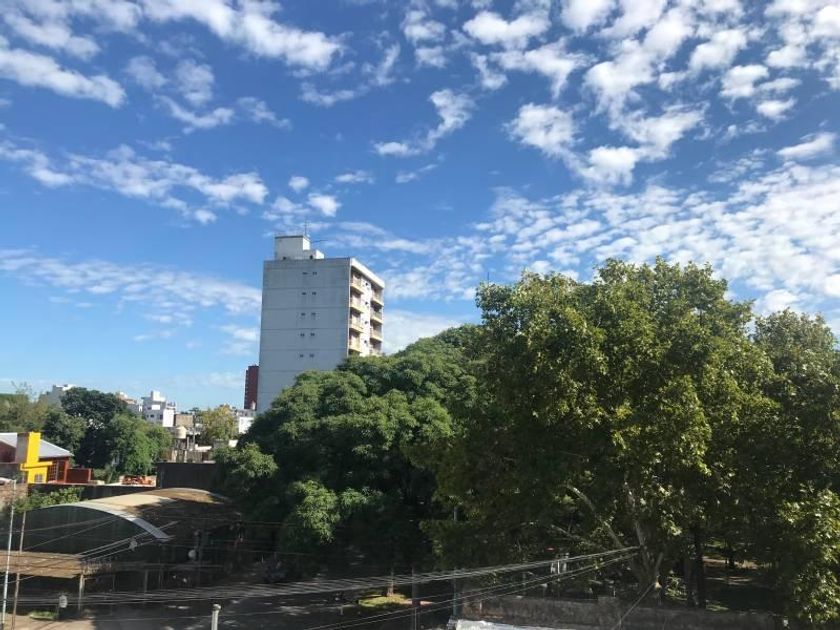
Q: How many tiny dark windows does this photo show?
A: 10